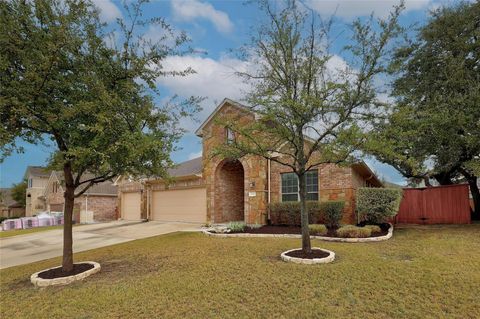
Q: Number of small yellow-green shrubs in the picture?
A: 3